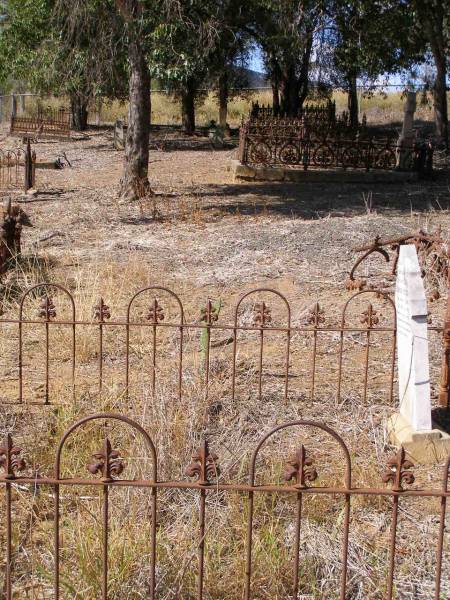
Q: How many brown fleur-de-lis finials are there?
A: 12